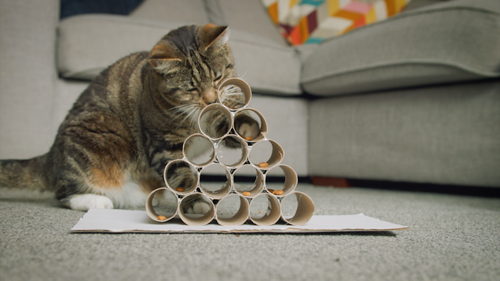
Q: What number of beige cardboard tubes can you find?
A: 15